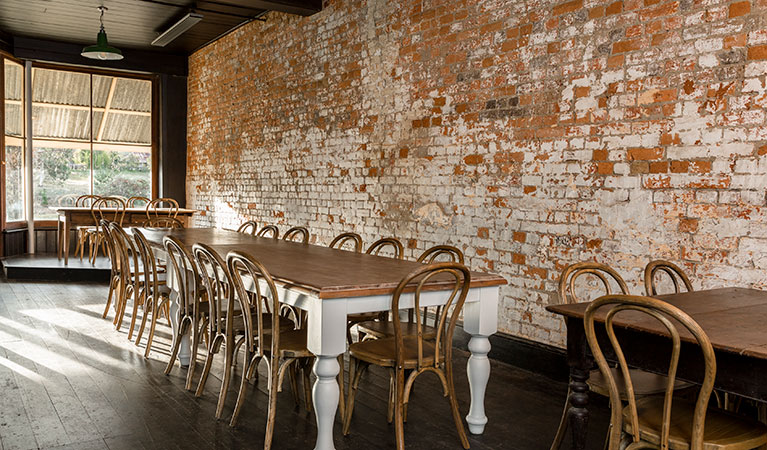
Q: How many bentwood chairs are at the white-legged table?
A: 14